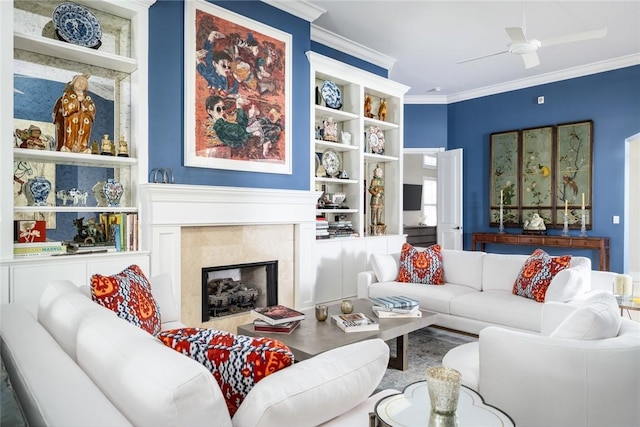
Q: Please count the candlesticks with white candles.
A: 3